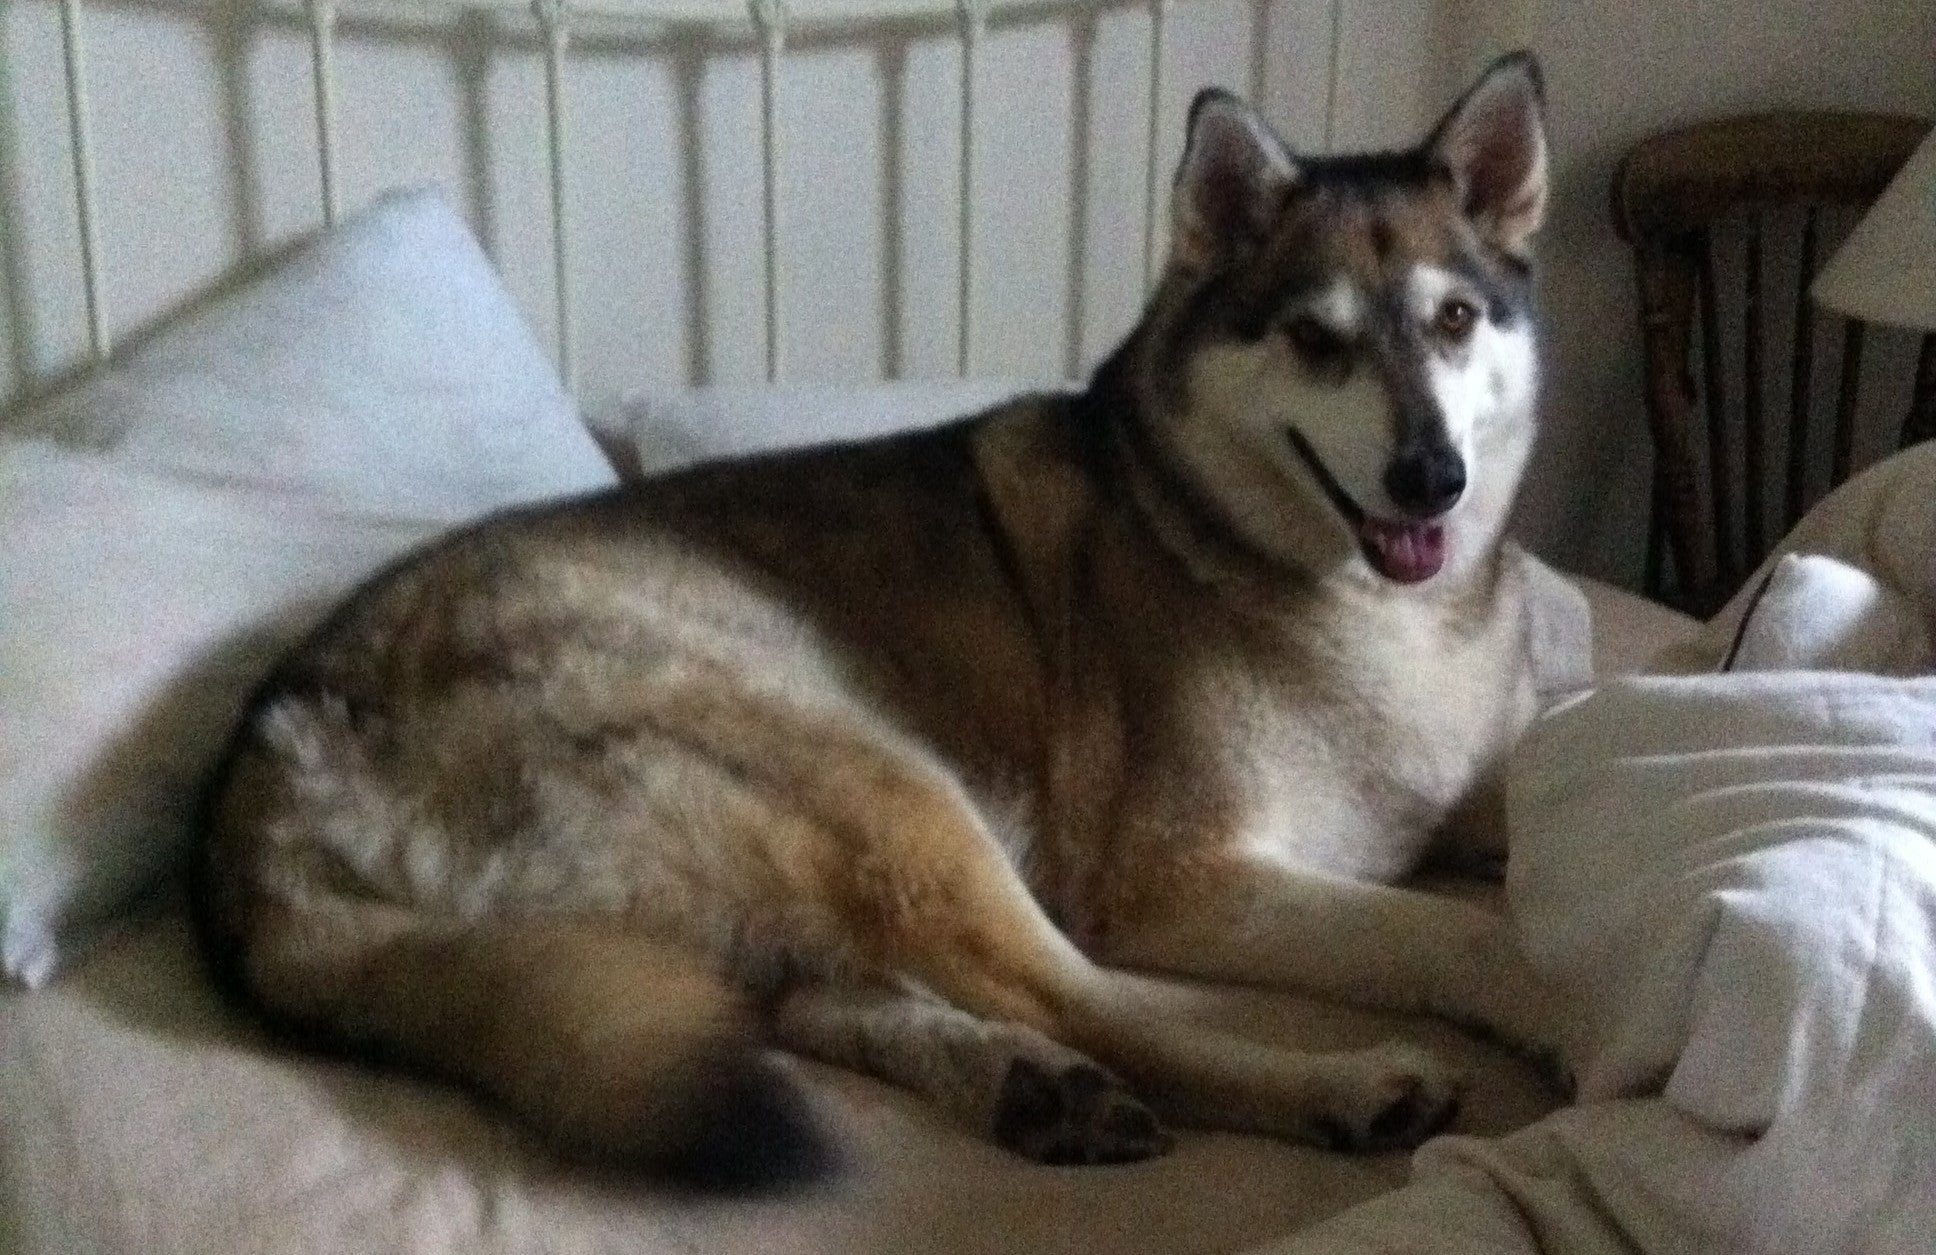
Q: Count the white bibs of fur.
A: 1